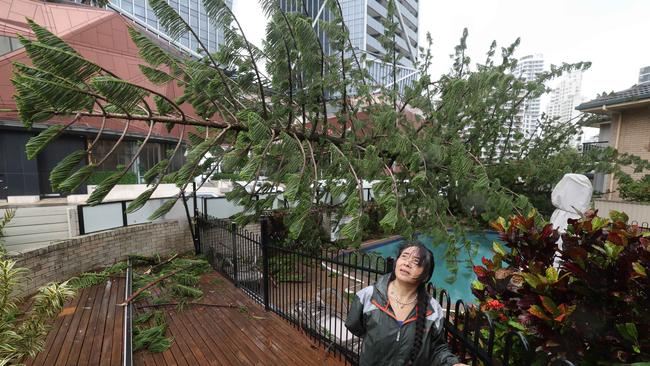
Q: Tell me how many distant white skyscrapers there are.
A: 2